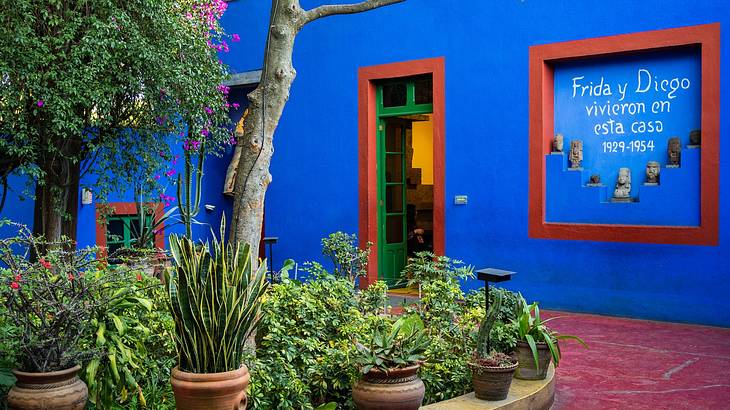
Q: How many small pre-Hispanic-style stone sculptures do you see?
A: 7